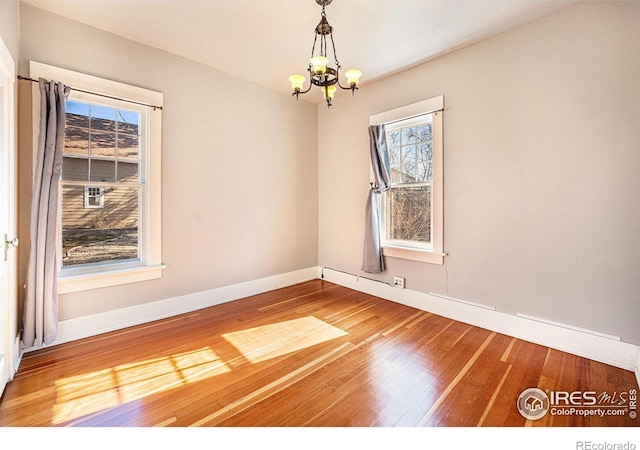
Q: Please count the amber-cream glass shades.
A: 4